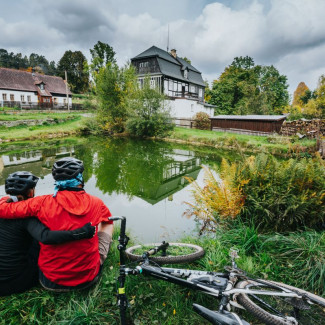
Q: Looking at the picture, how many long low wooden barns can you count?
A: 1